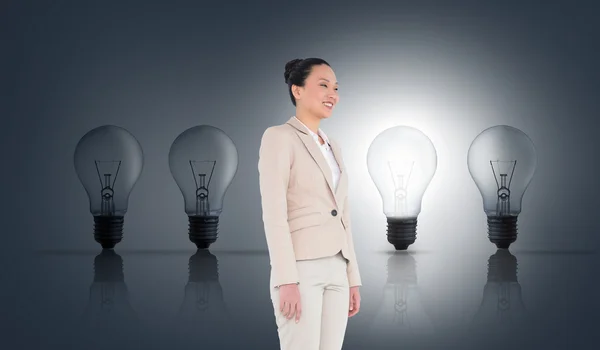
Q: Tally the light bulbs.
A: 4